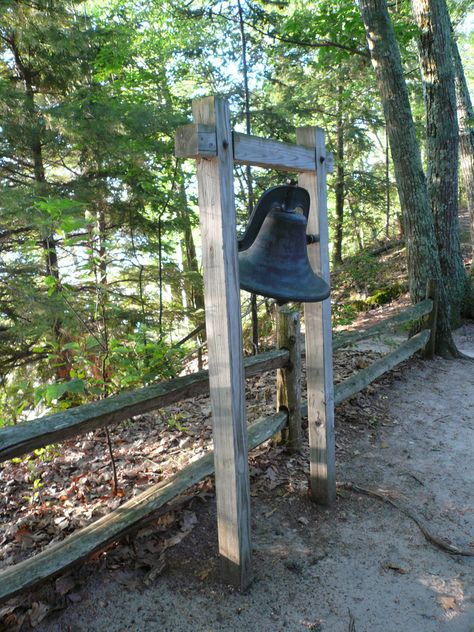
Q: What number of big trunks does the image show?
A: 3